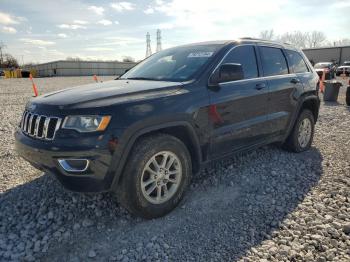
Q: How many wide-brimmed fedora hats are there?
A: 0